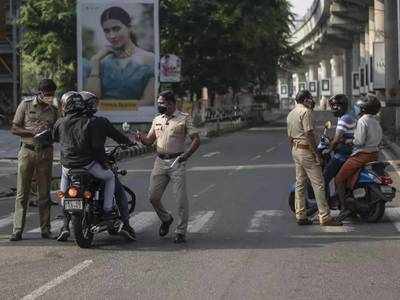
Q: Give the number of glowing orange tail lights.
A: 3